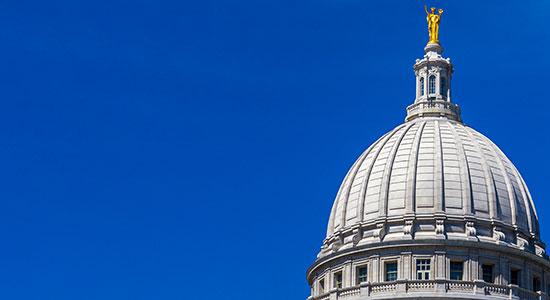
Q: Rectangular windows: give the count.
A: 9